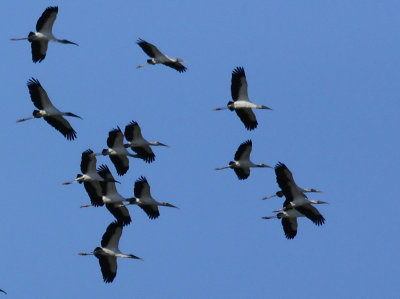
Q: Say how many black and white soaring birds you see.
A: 14